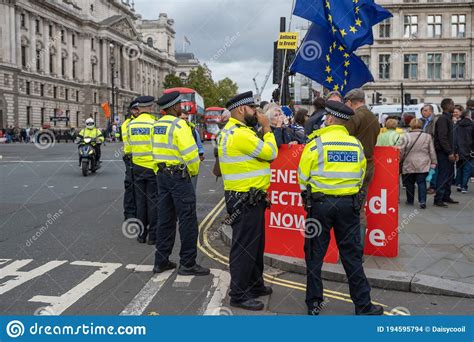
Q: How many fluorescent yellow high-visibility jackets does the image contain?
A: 6